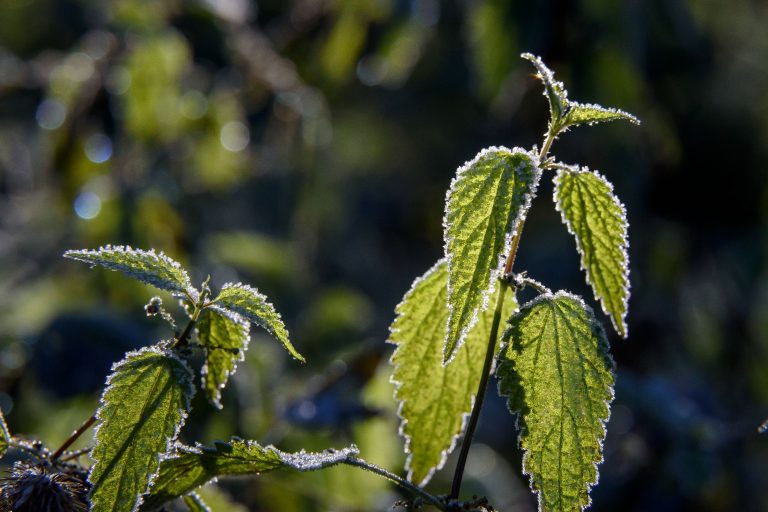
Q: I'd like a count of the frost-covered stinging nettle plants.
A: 2